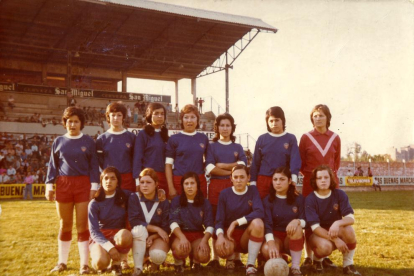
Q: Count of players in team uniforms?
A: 13